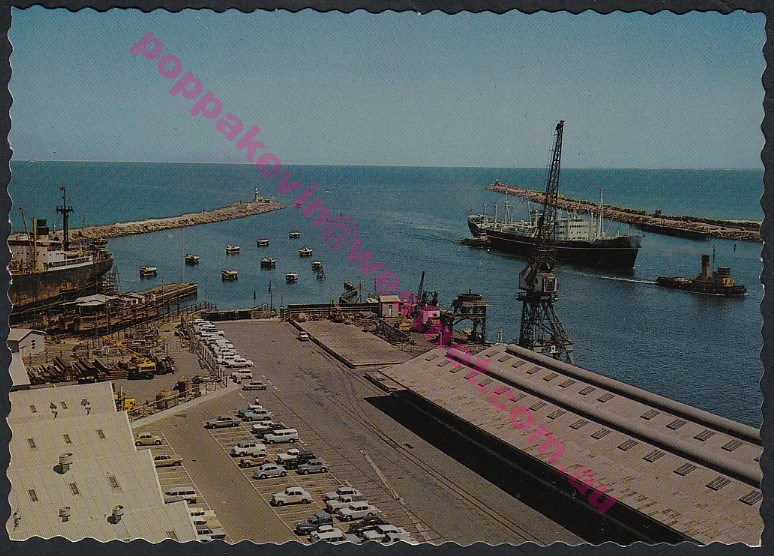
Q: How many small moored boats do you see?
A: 10